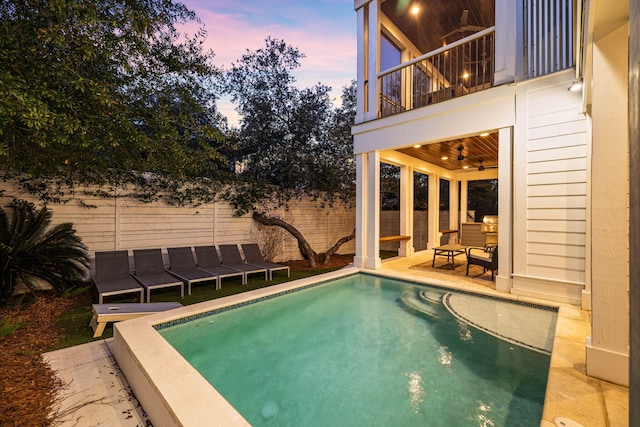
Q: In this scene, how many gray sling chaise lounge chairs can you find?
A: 6